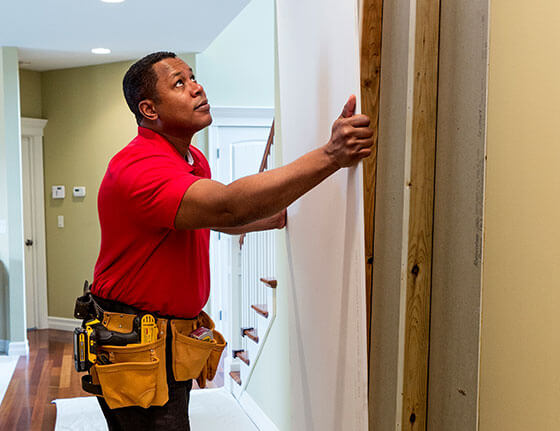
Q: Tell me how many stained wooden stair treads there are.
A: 5